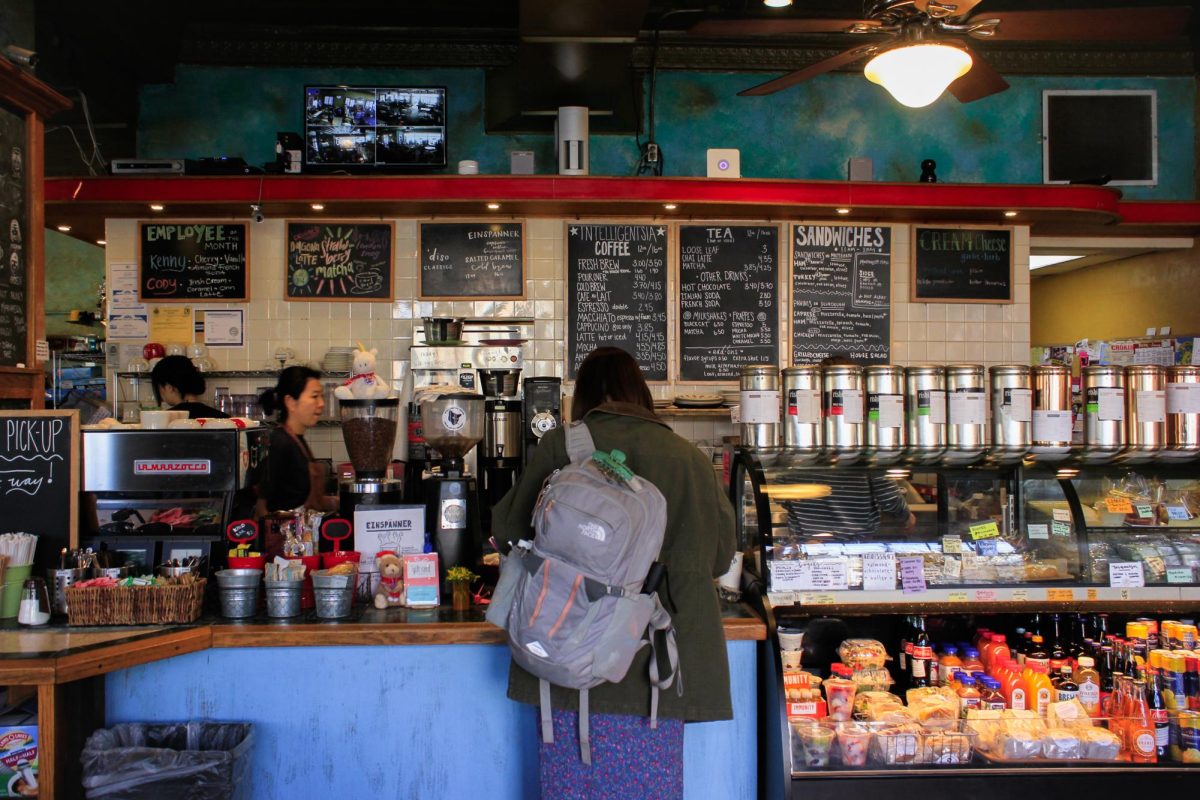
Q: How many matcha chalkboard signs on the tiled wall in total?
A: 1